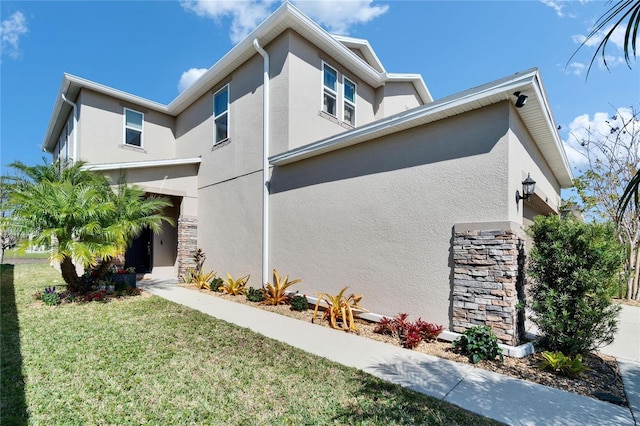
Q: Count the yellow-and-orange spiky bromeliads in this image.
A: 4